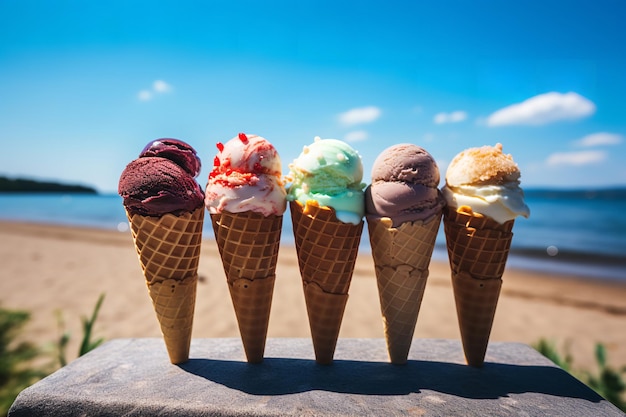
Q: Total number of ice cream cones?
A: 5